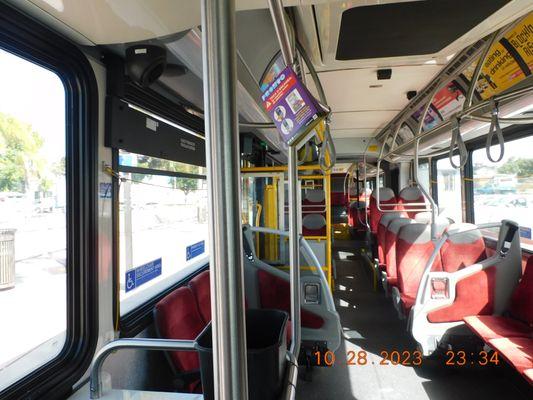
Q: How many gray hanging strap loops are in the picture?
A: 3